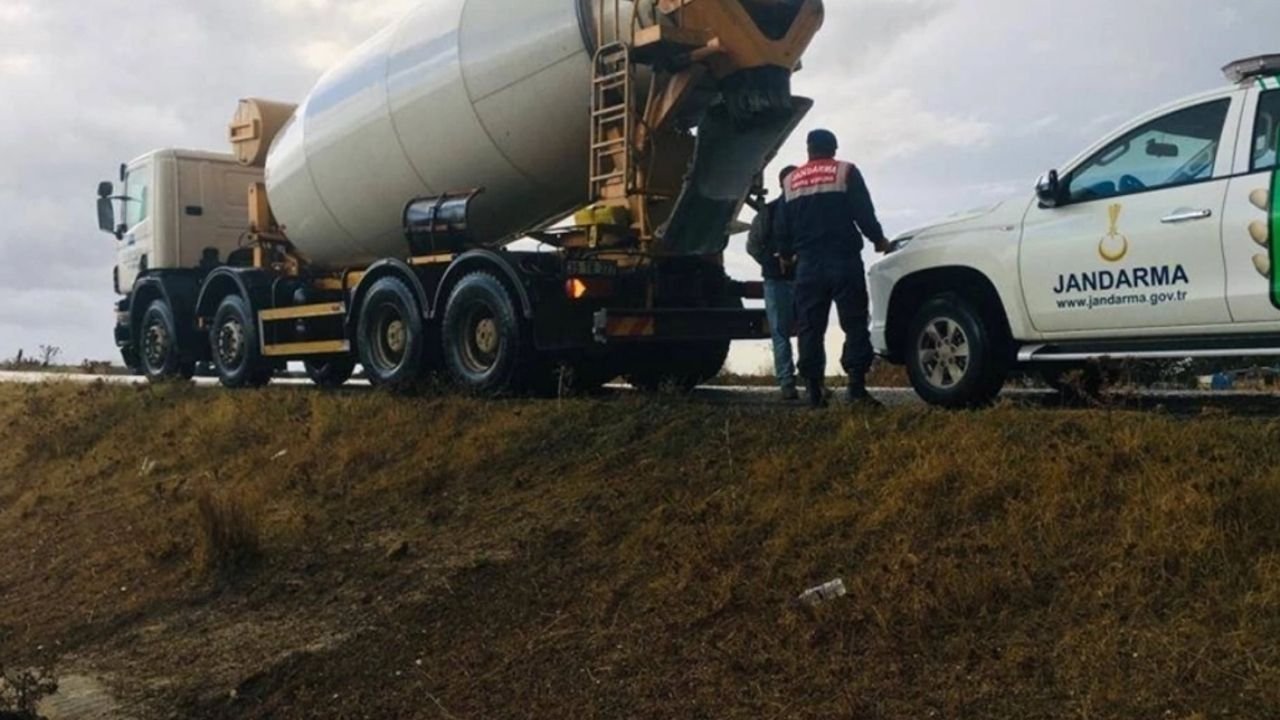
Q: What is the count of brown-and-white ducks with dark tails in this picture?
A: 0